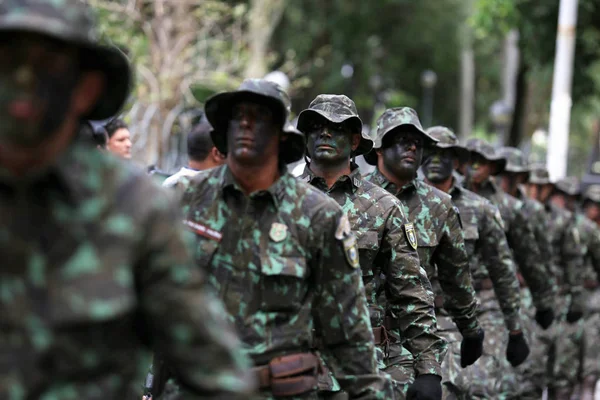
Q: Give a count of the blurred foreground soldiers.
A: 1